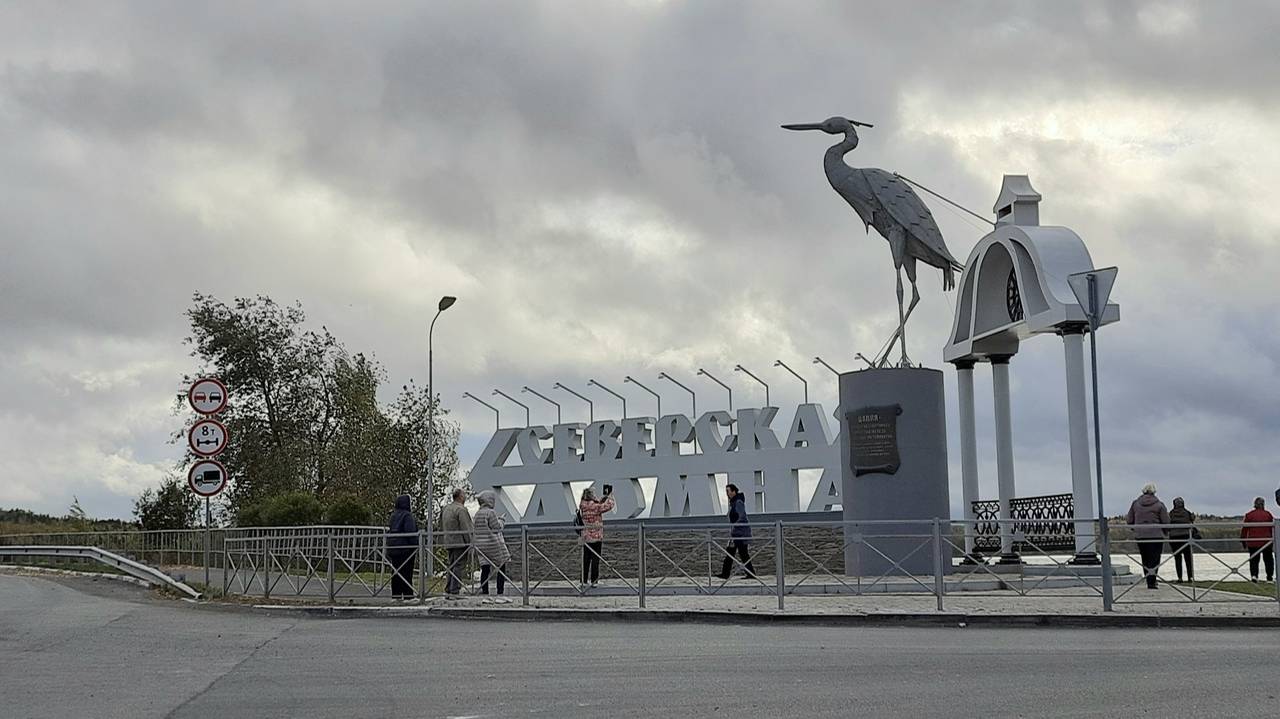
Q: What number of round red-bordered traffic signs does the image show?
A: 3